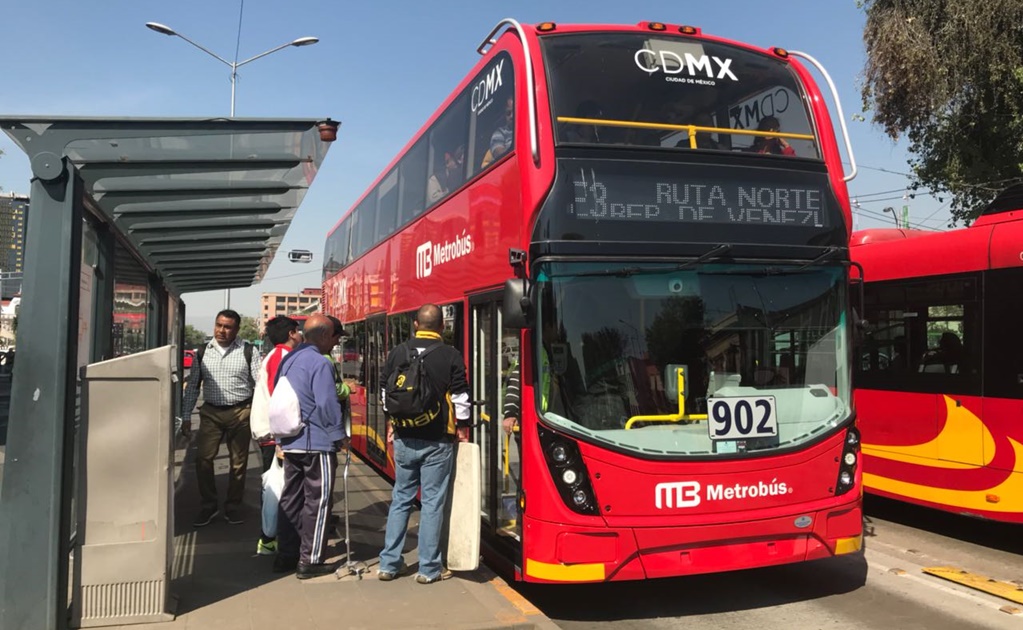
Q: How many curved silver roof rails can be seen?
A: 2